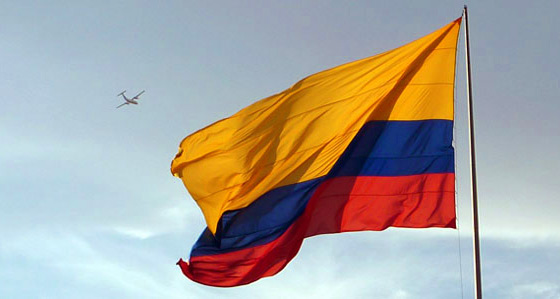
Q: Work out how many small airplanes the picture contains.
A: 1